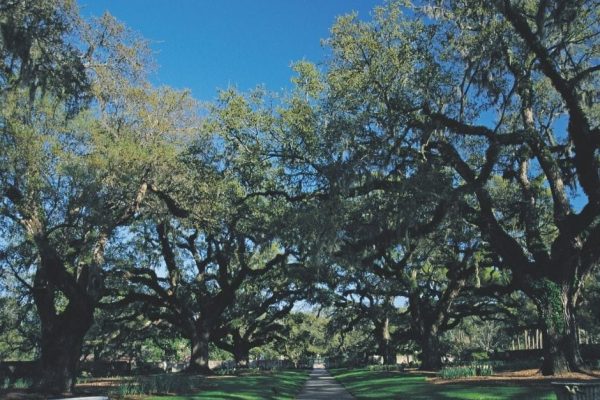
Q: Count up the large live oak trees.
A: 6